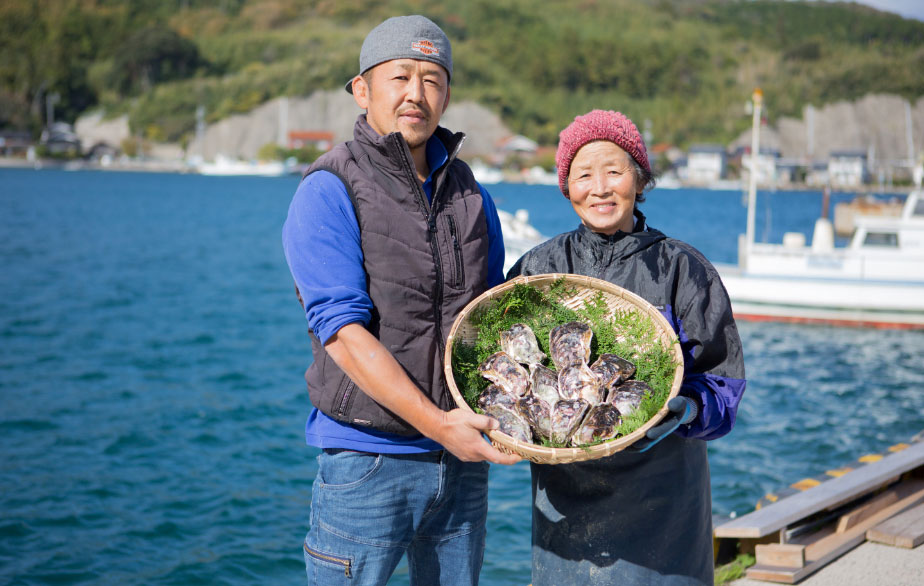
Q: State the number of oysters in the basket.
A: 12